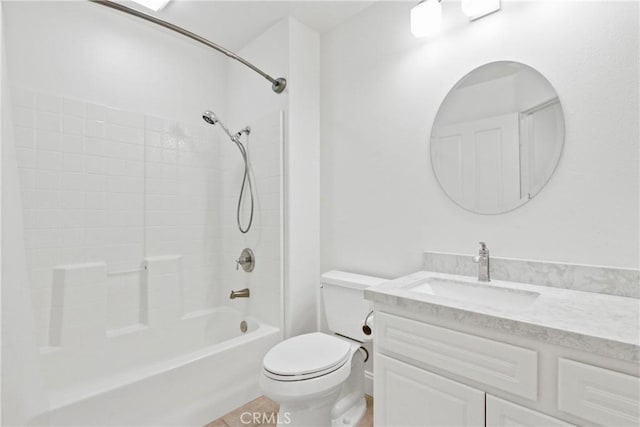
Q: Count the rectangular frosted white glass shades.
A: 2